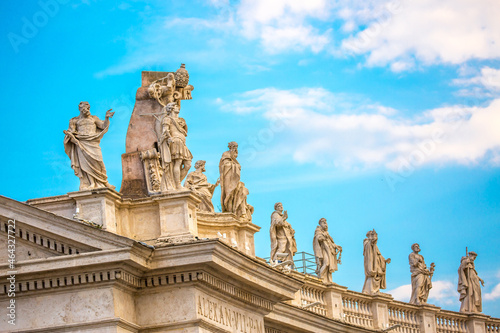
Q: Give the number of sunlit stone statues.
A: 9